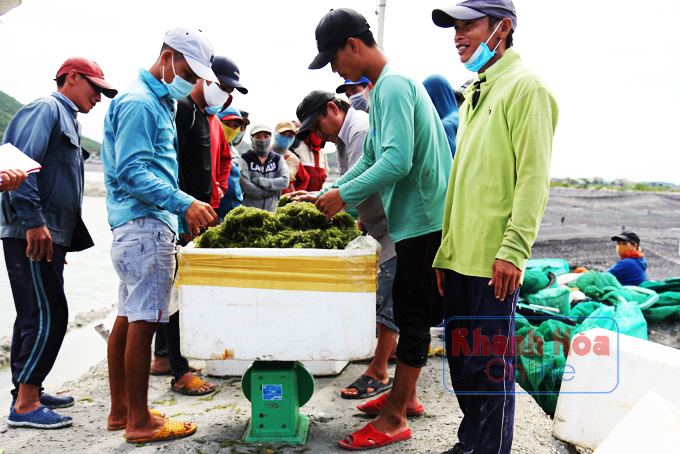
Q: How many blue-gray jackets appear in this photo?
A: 1